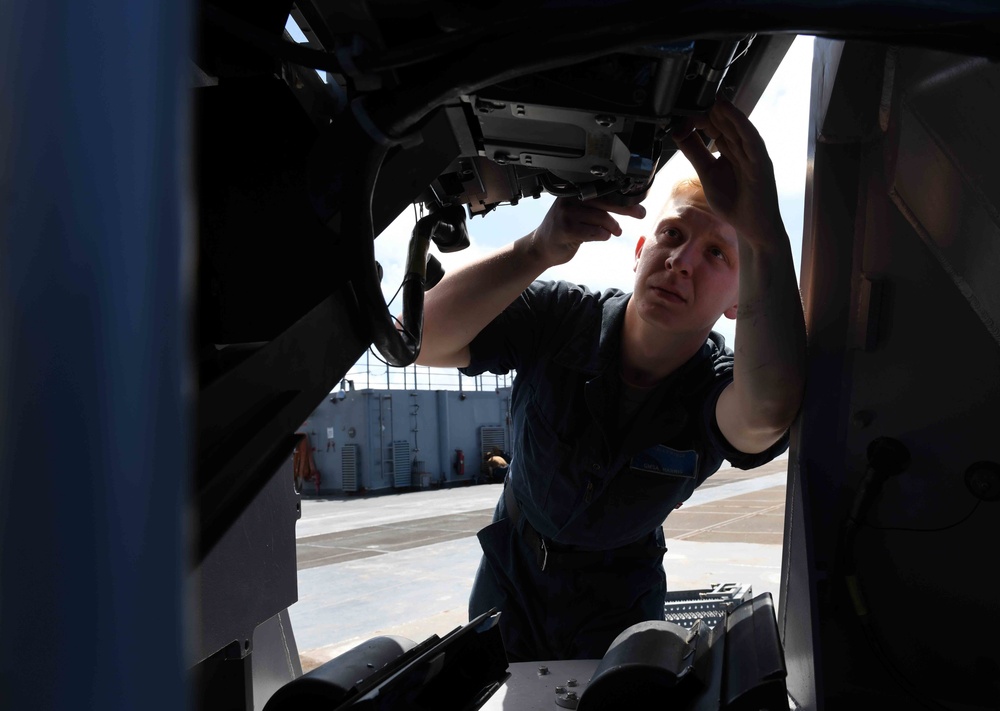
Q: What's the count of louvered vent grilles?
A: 3